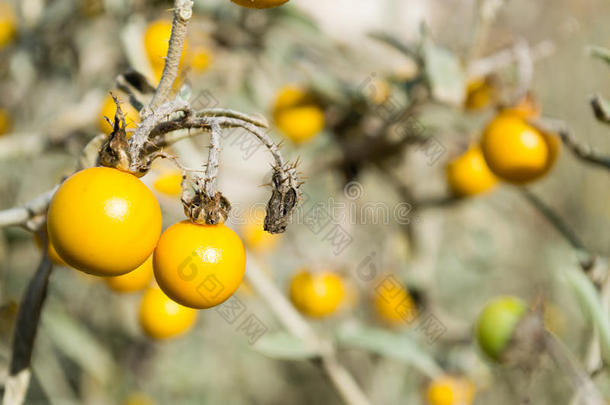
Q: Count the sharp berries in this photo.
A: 2